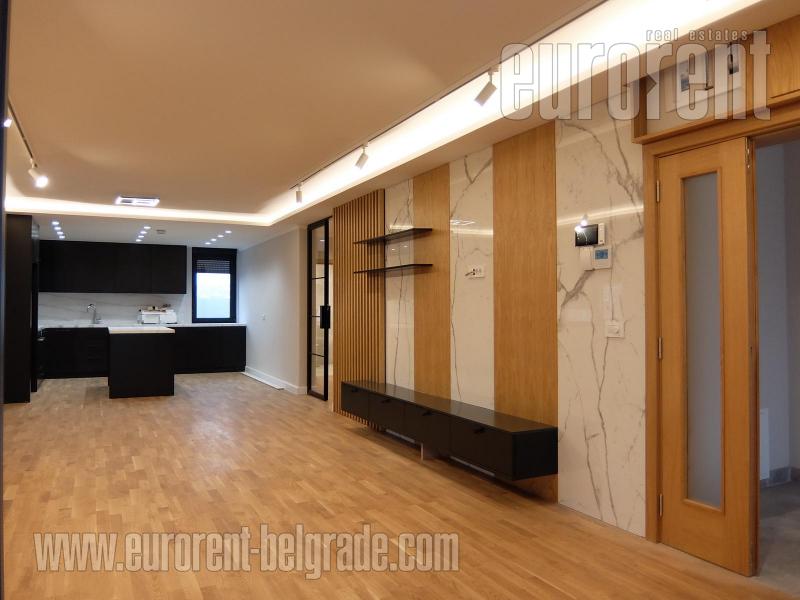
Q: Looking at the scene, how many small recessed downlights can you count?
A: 12